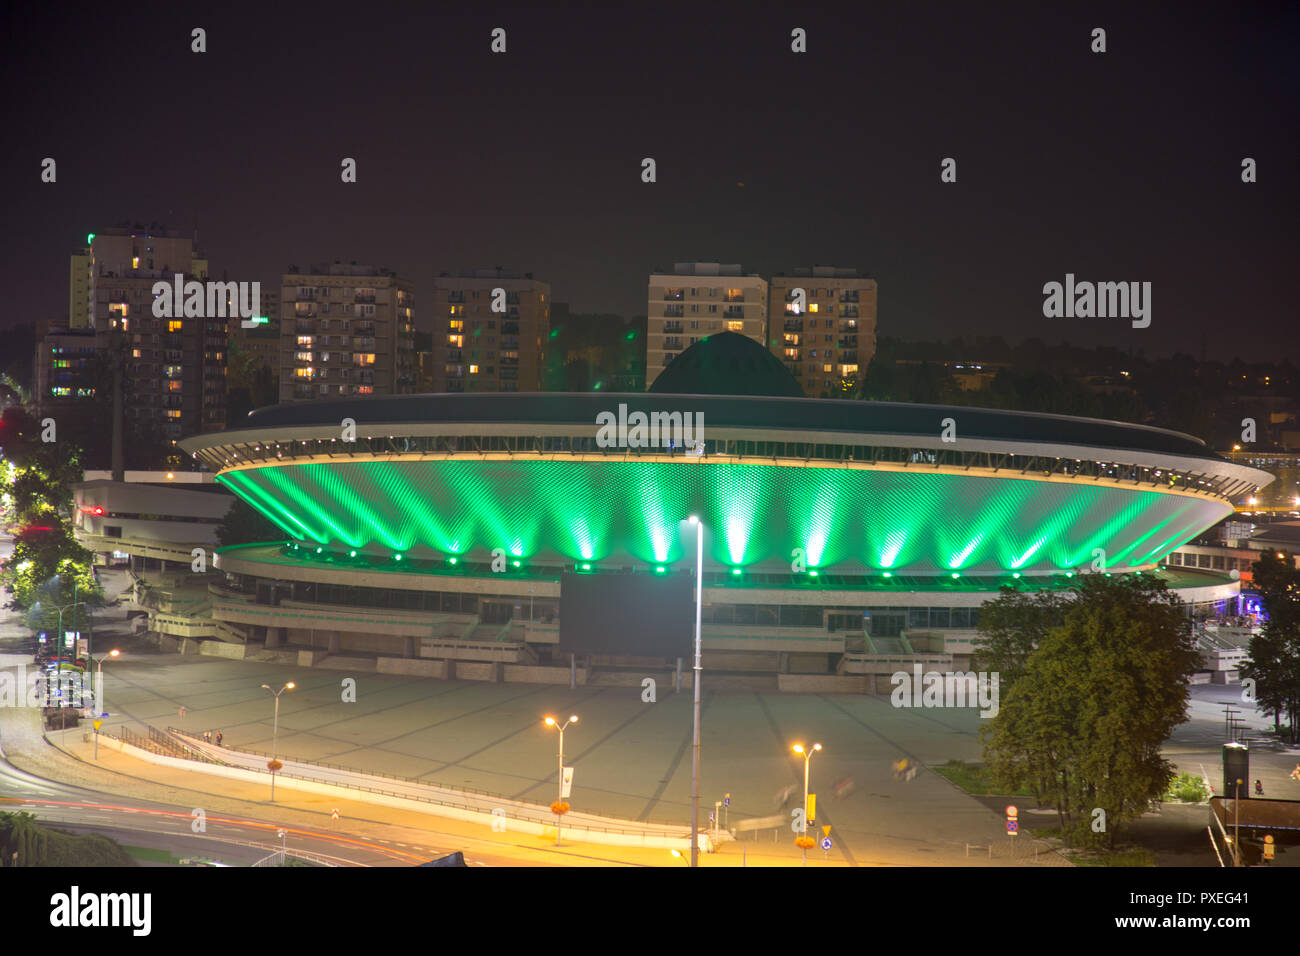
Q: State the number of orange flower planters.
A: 3